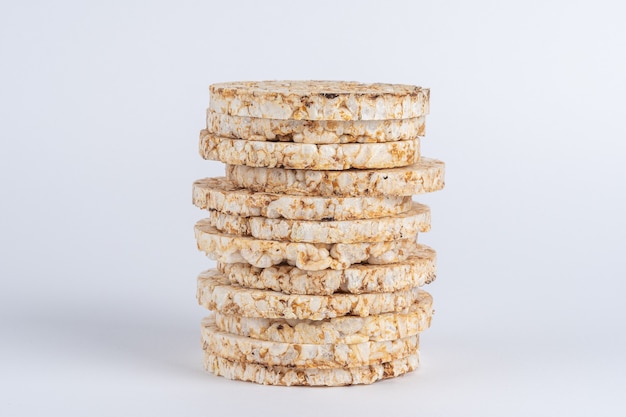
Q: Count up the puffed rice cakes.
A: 12